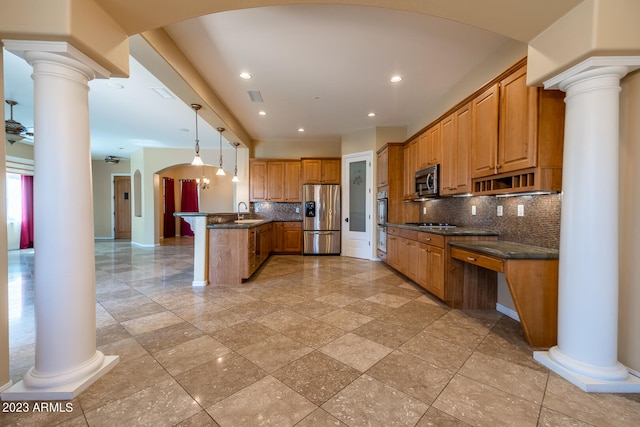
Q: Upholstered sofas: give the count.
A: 0